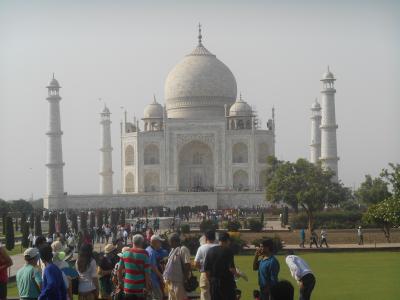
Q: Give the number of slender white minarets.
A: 4